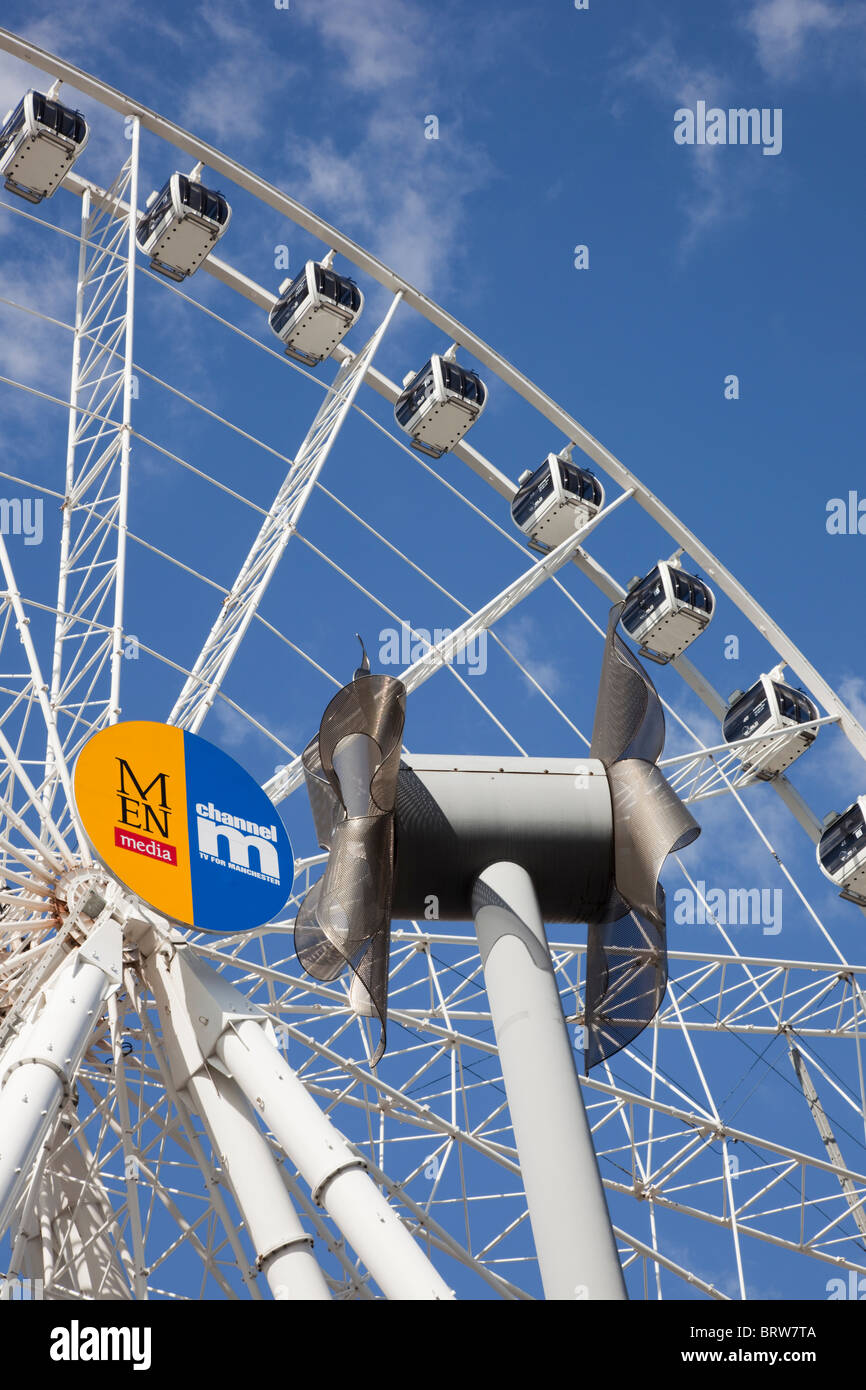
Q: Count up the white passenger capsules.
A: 8